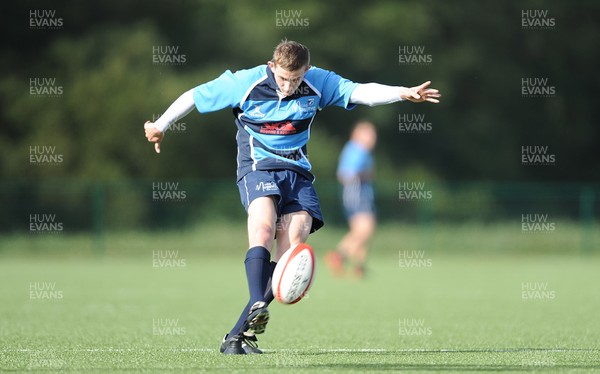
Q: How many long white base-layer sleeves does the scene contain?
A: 2